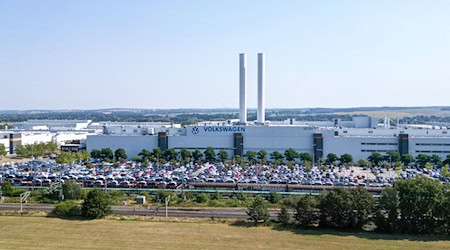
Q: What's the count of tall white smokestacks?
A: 2